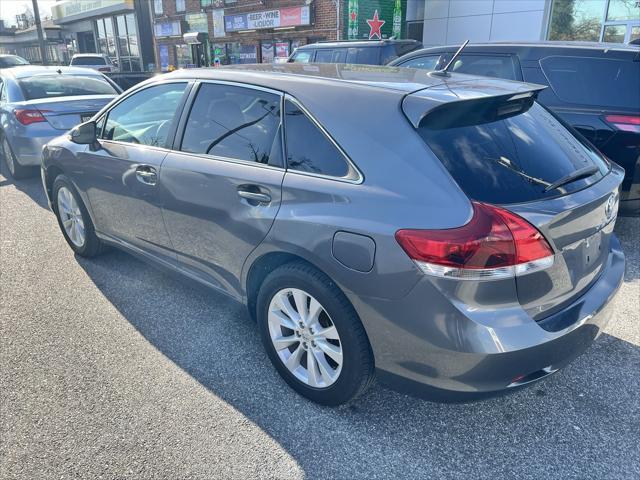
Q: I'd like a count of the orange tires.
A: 0